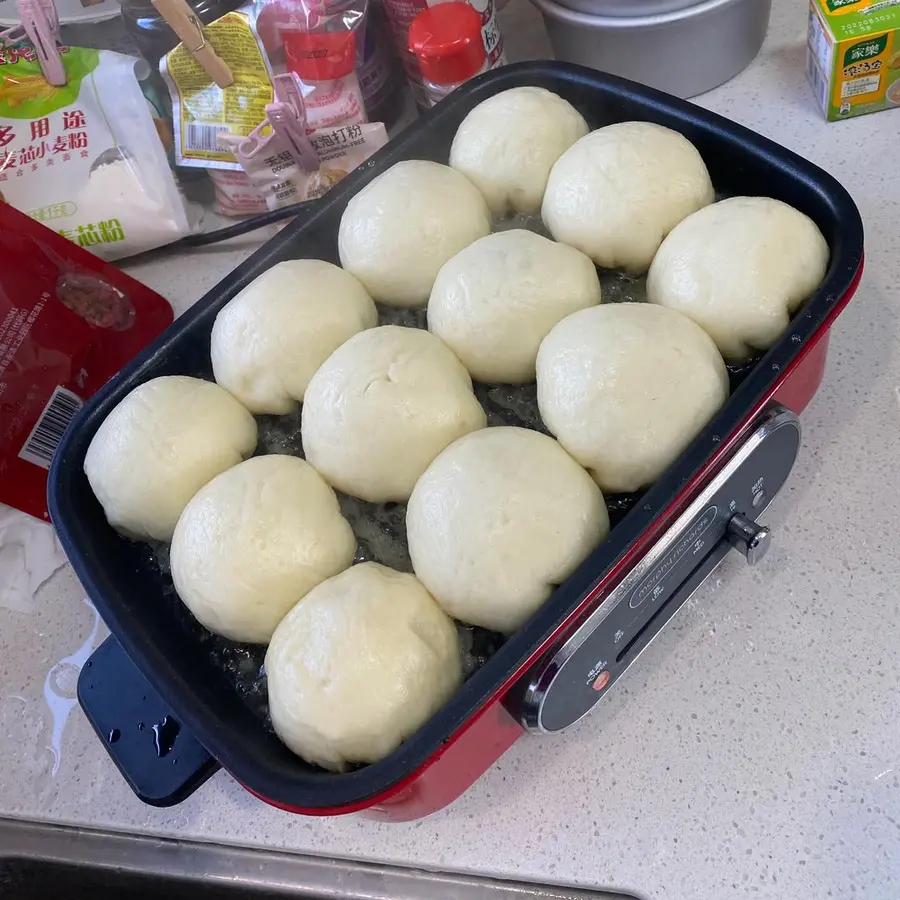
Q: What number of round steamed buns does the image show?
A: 12